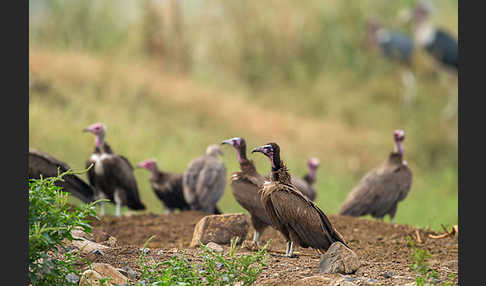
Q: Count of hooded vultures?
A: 8